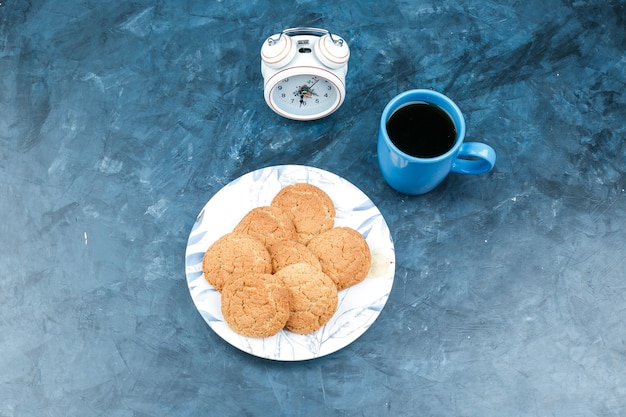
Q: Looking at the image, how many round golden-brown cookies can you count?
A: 7